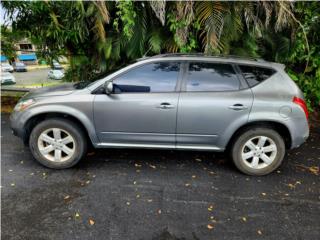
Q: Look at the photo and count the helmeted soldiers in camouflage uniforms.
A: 0